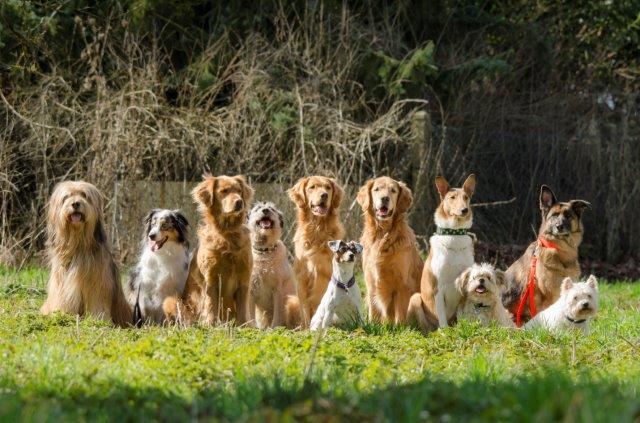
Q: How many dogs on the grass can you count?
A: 11